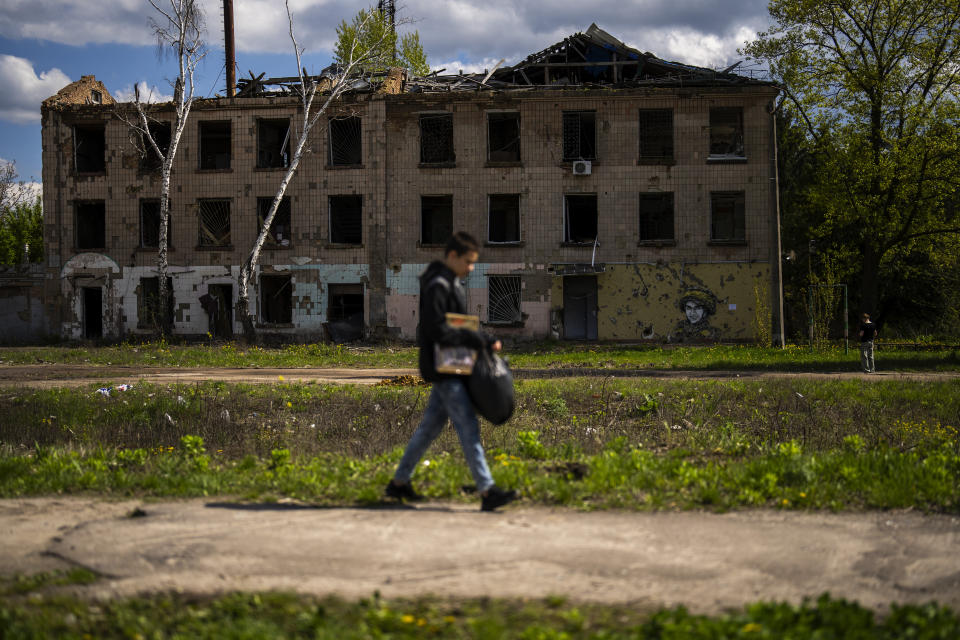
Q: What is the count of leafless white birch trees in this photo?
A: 2